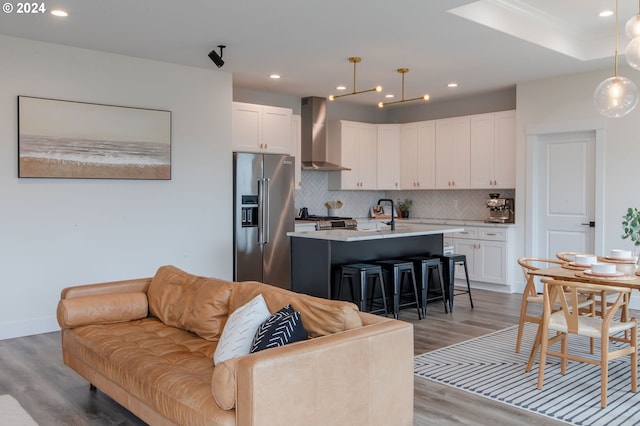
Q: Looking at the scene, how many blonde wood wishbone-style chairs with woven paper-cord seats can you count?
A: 3